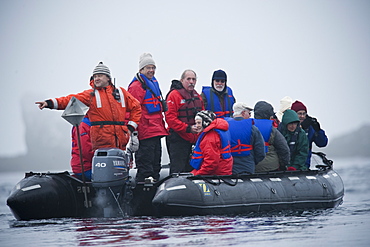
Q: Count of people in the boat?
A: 11